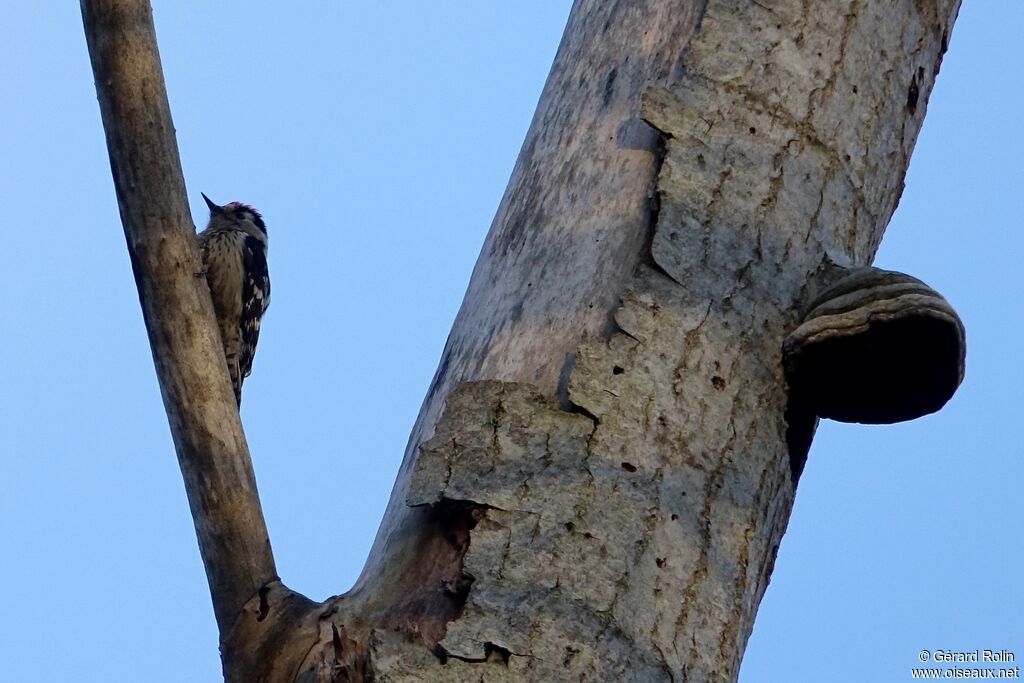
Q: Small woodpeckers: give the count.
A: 1